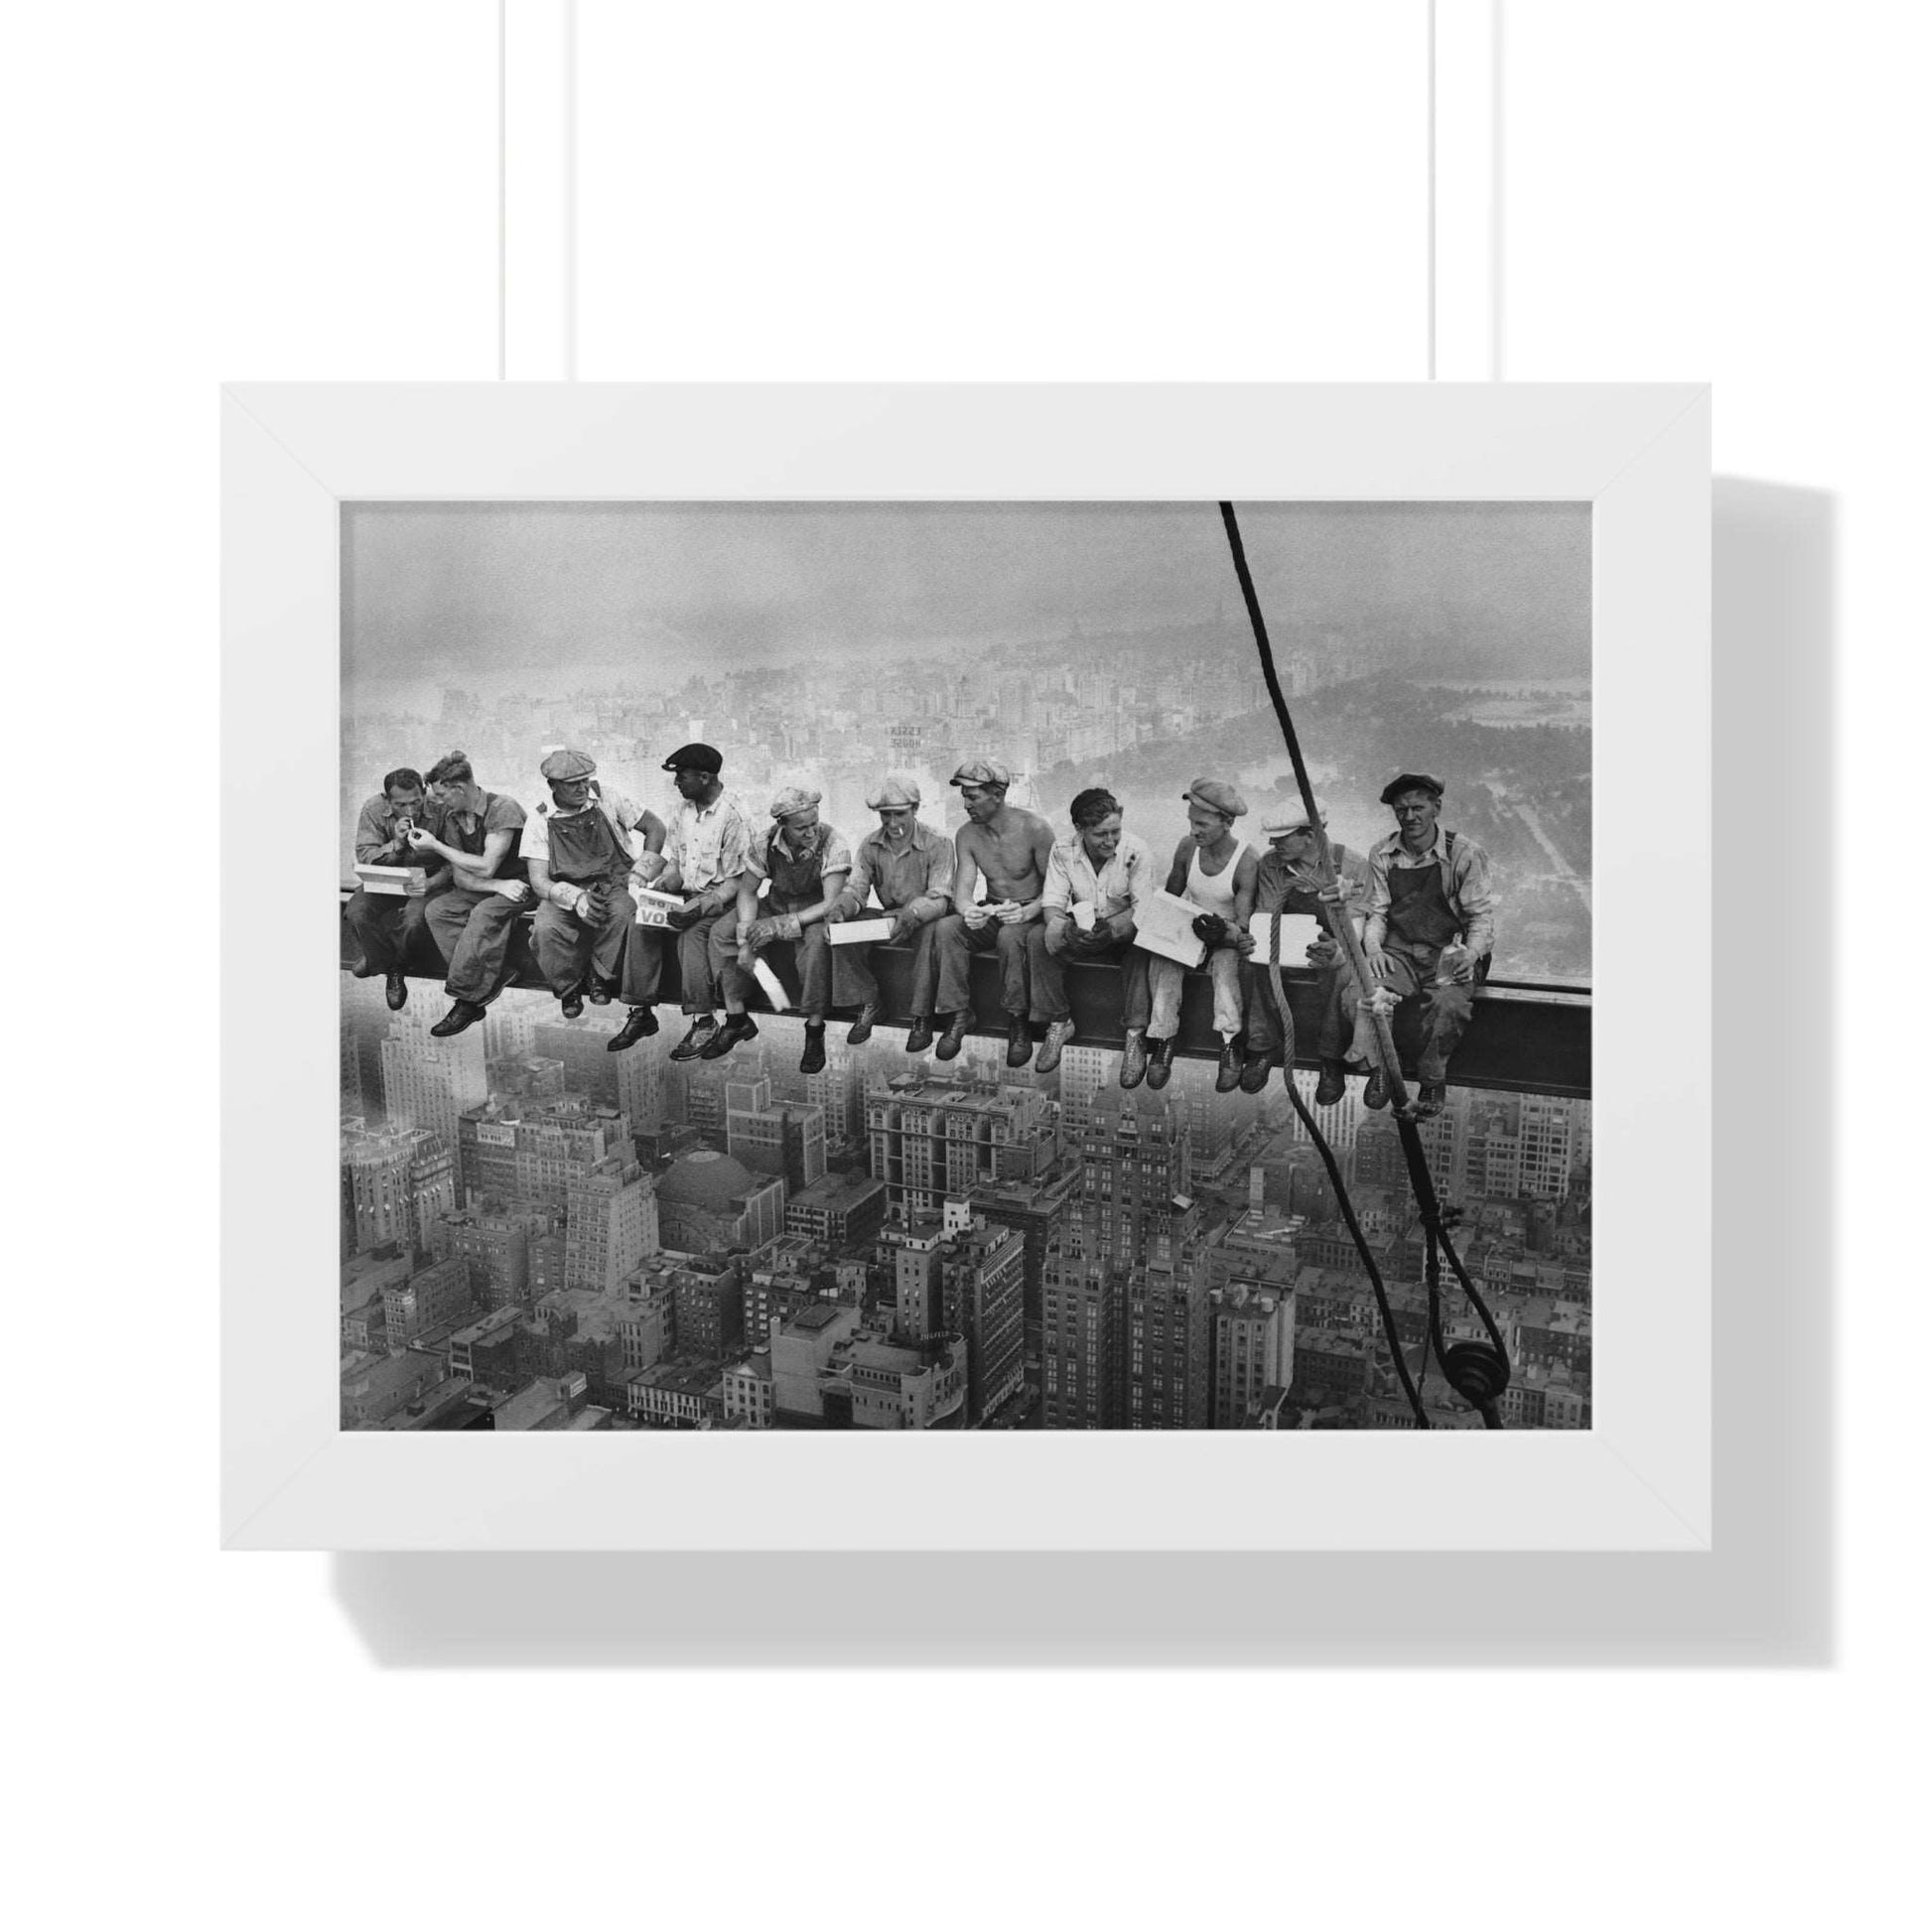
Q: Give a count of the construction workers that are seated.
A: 11